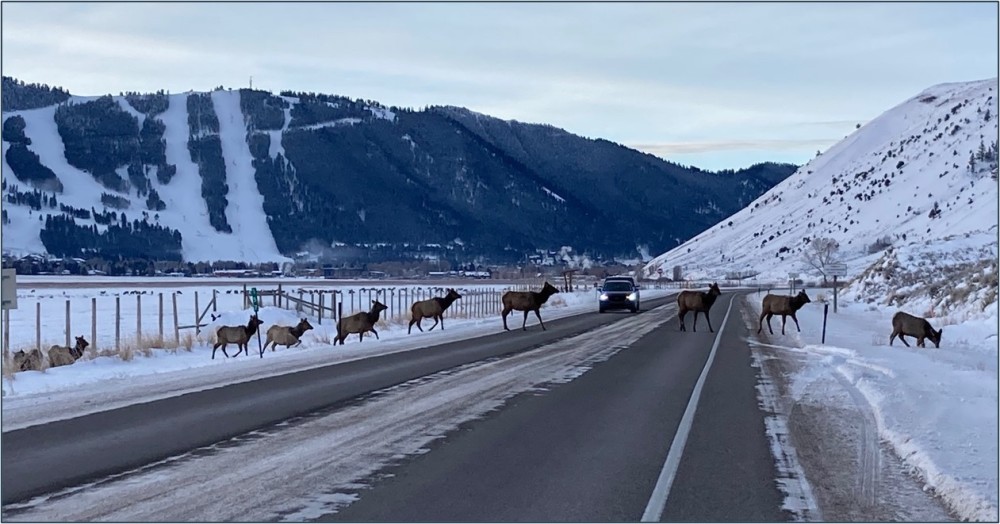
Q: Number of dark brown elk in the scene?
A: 10